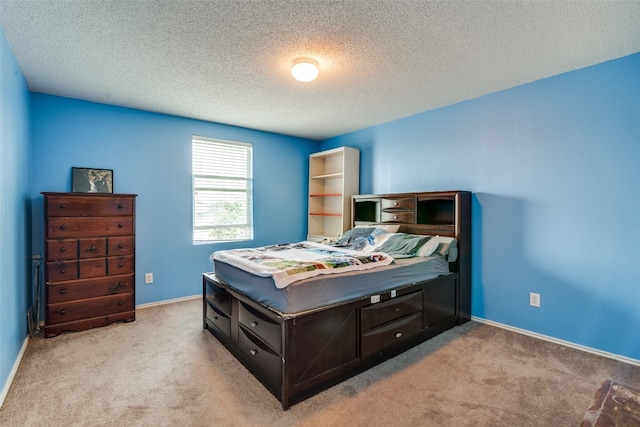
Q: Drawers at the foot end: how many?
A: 4